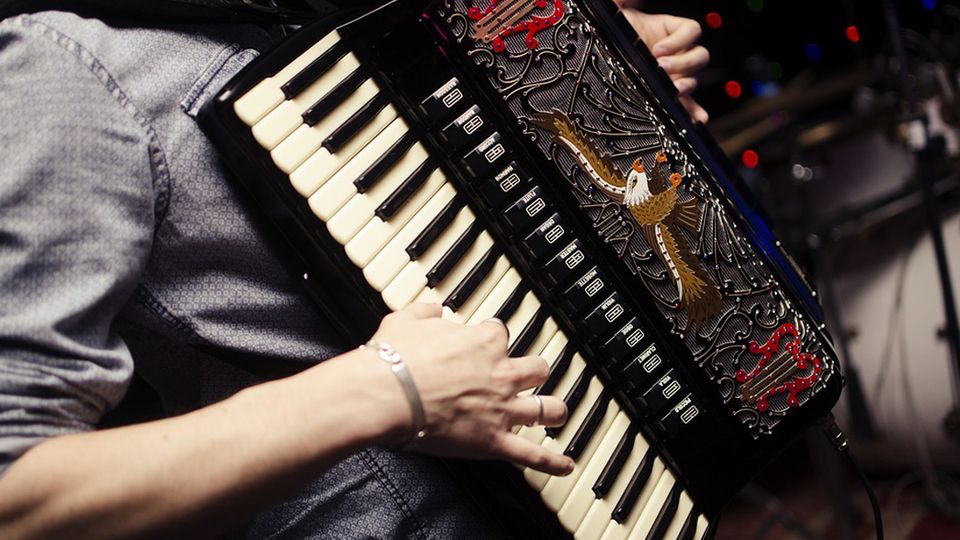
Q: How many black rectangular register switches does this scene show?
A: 13